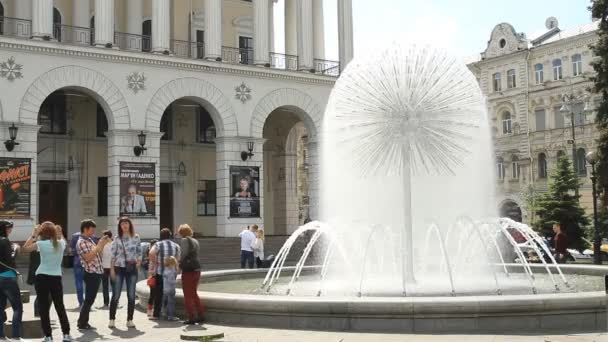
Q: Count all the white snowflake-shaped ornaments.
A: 3